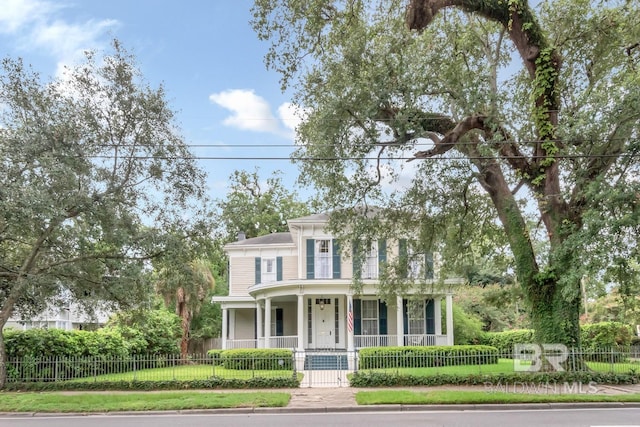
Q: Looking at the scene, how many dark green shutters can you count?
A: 13